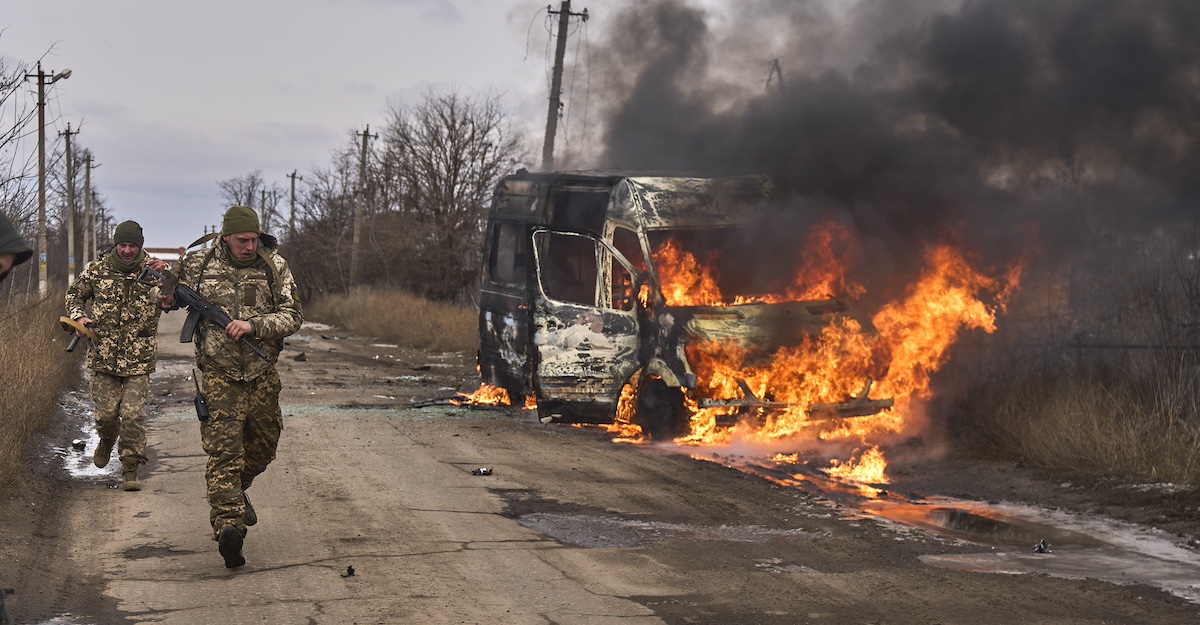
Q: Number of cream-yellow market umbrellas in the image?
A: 0